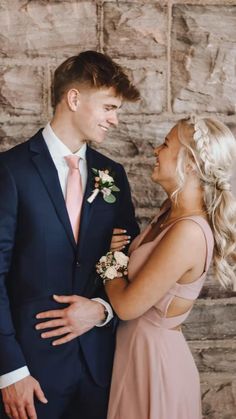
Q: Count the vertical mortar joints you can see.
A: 3